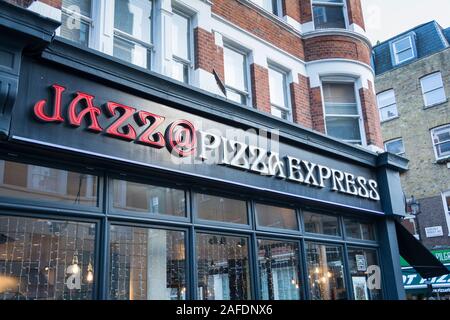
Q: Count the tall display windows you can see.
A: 6